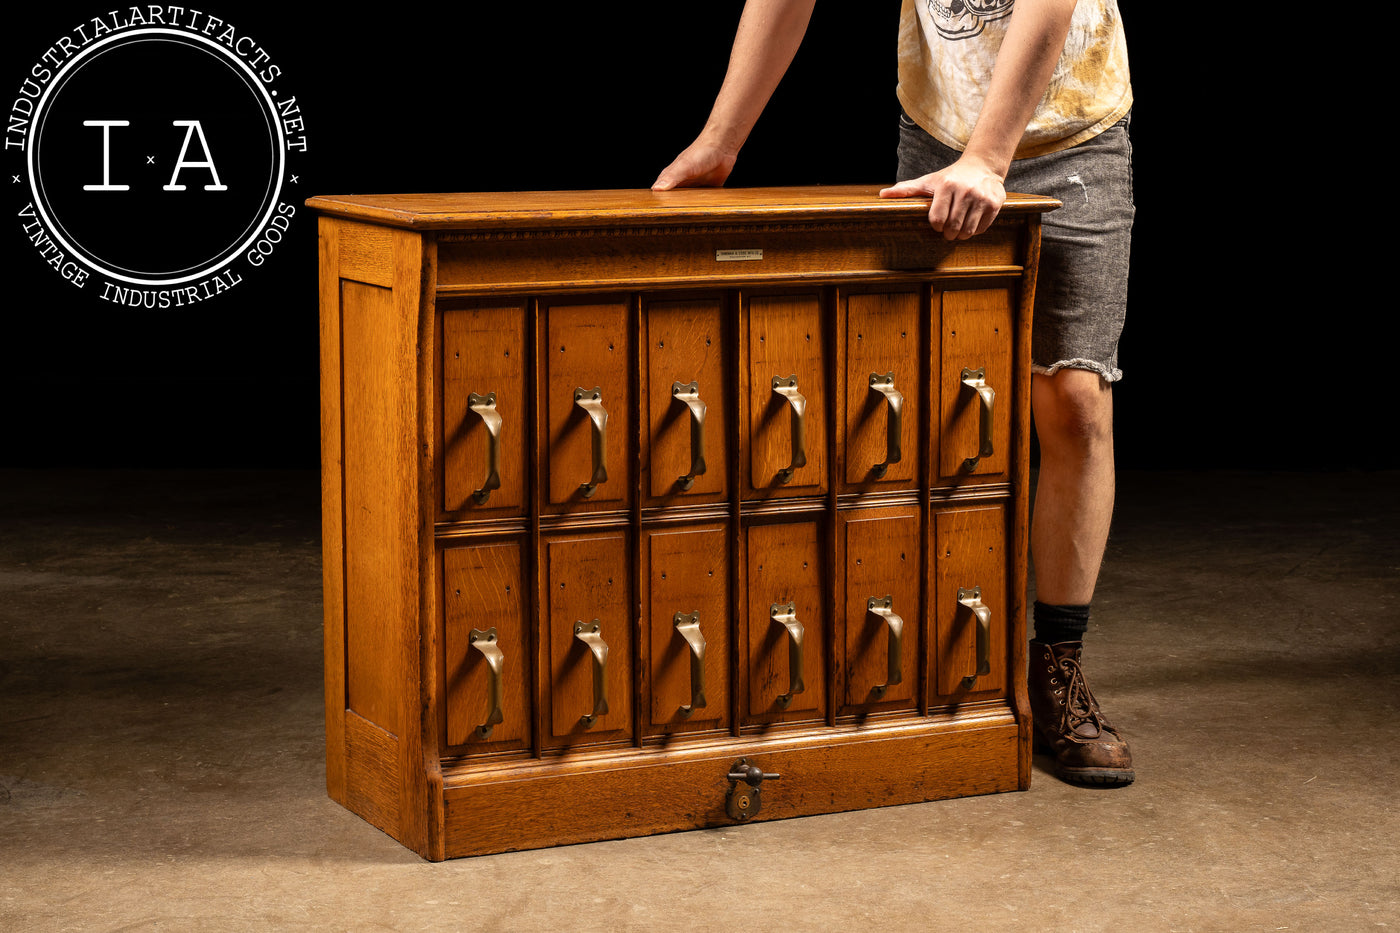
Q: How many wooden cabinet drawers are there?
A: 12